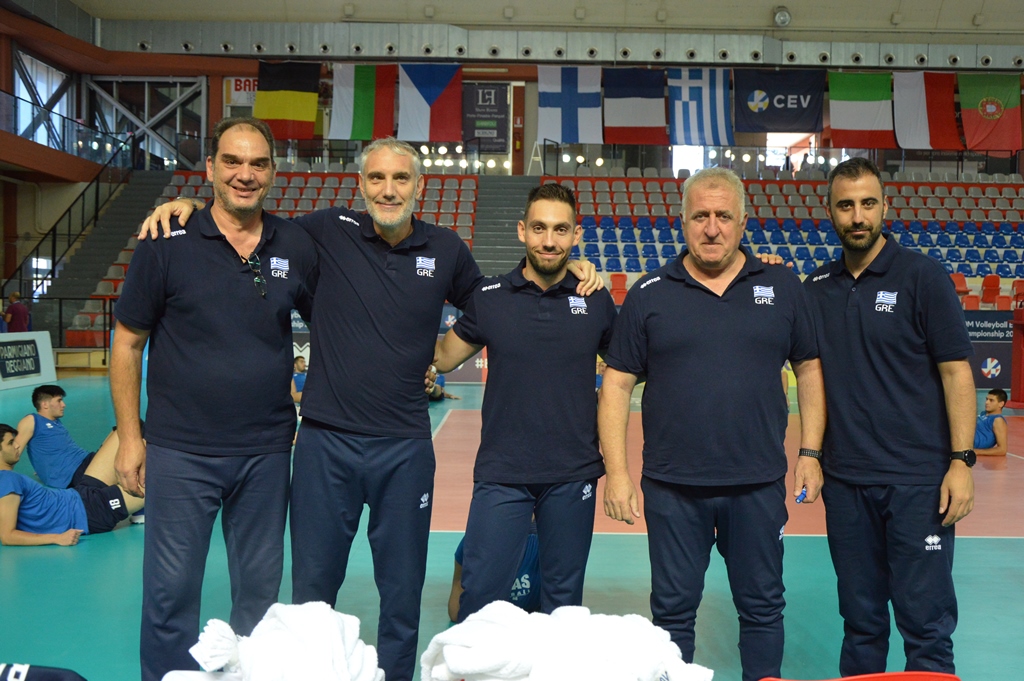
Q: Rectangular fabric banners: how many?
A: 10